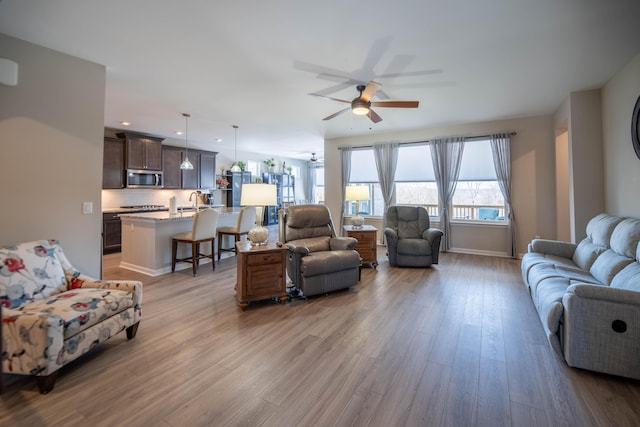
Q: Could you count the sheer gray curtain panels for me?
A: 4